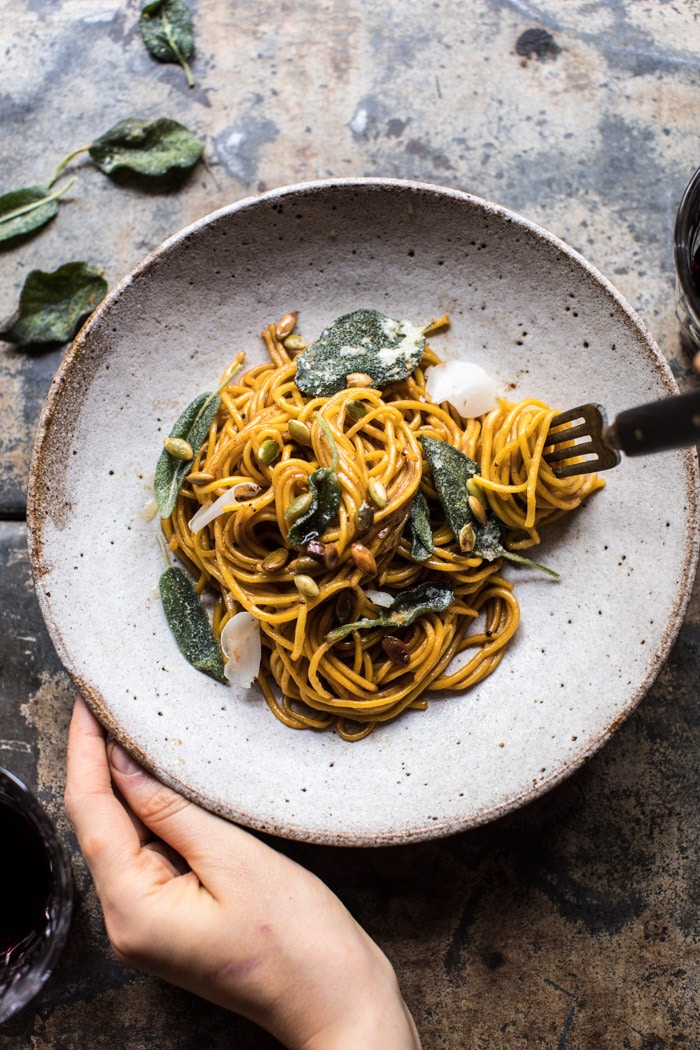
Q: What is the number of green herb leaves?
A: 11